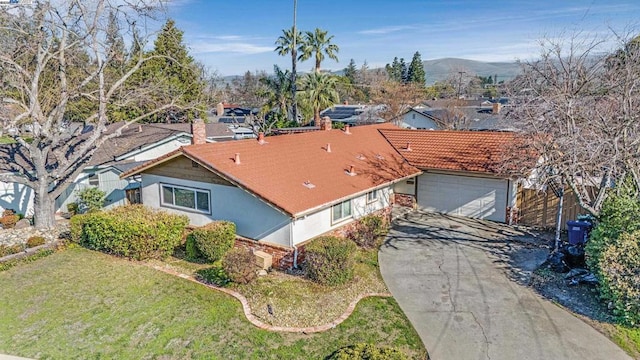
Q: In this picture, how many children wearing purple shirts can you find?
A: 0